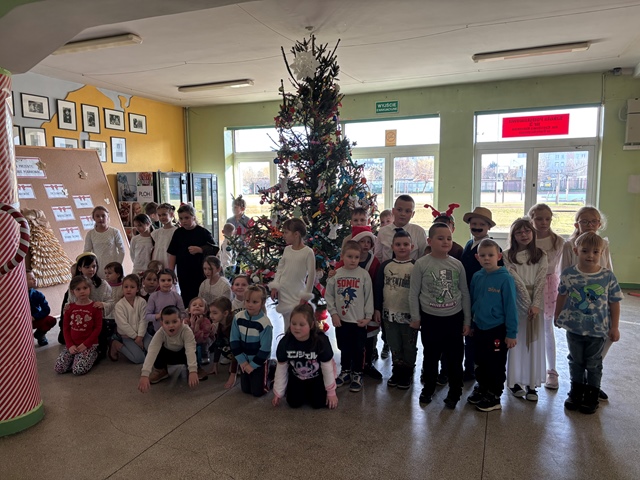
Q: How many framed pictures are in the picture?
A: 11